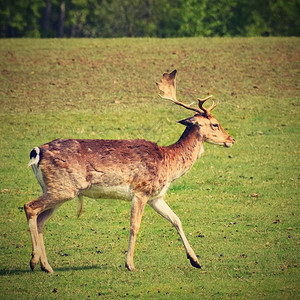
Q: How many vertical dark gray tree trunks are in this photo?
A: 2